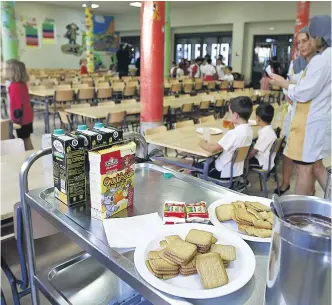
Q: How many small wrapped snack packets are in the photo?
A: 2